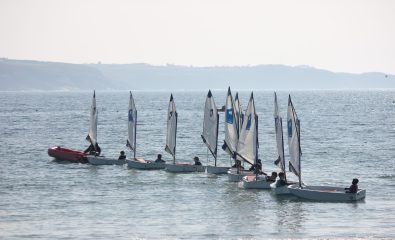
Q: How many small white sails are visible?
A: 9